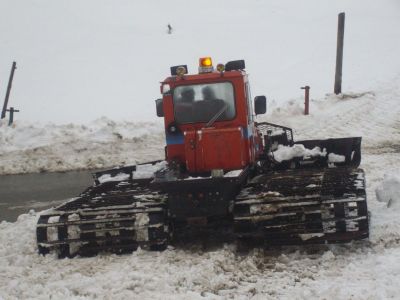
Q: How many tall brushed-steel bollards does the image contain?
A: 0